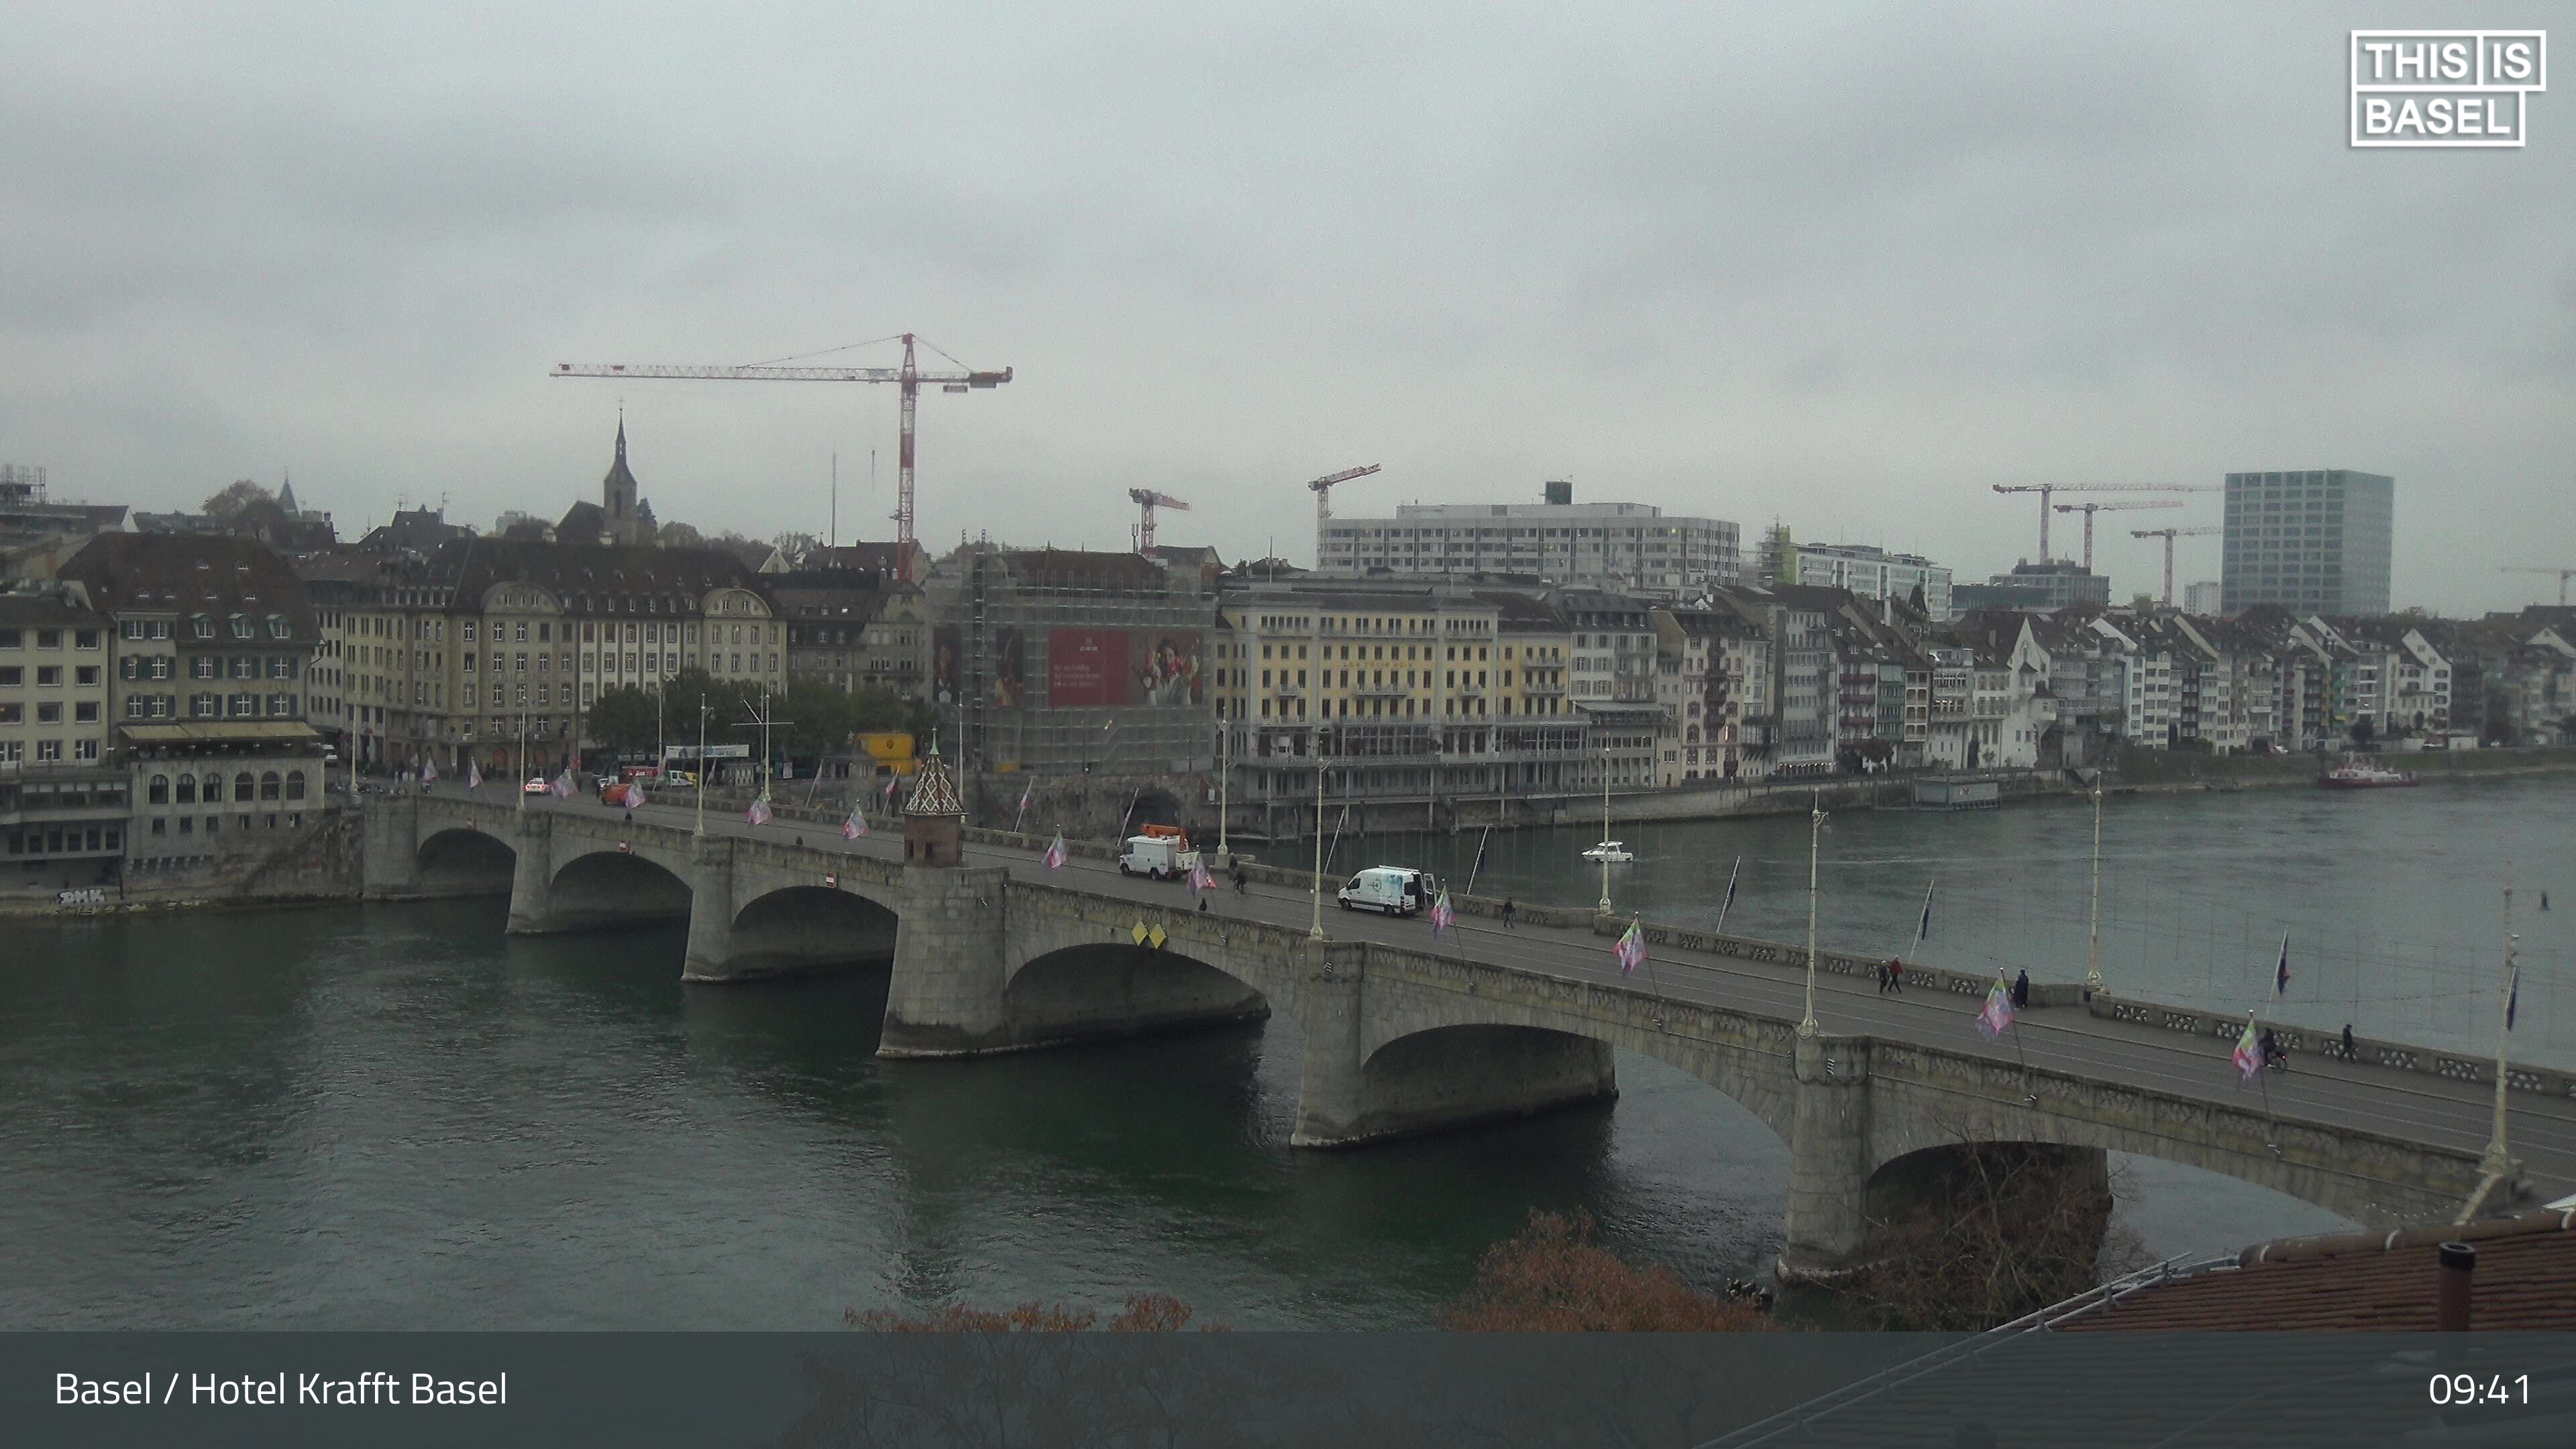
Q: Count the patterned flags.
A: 12